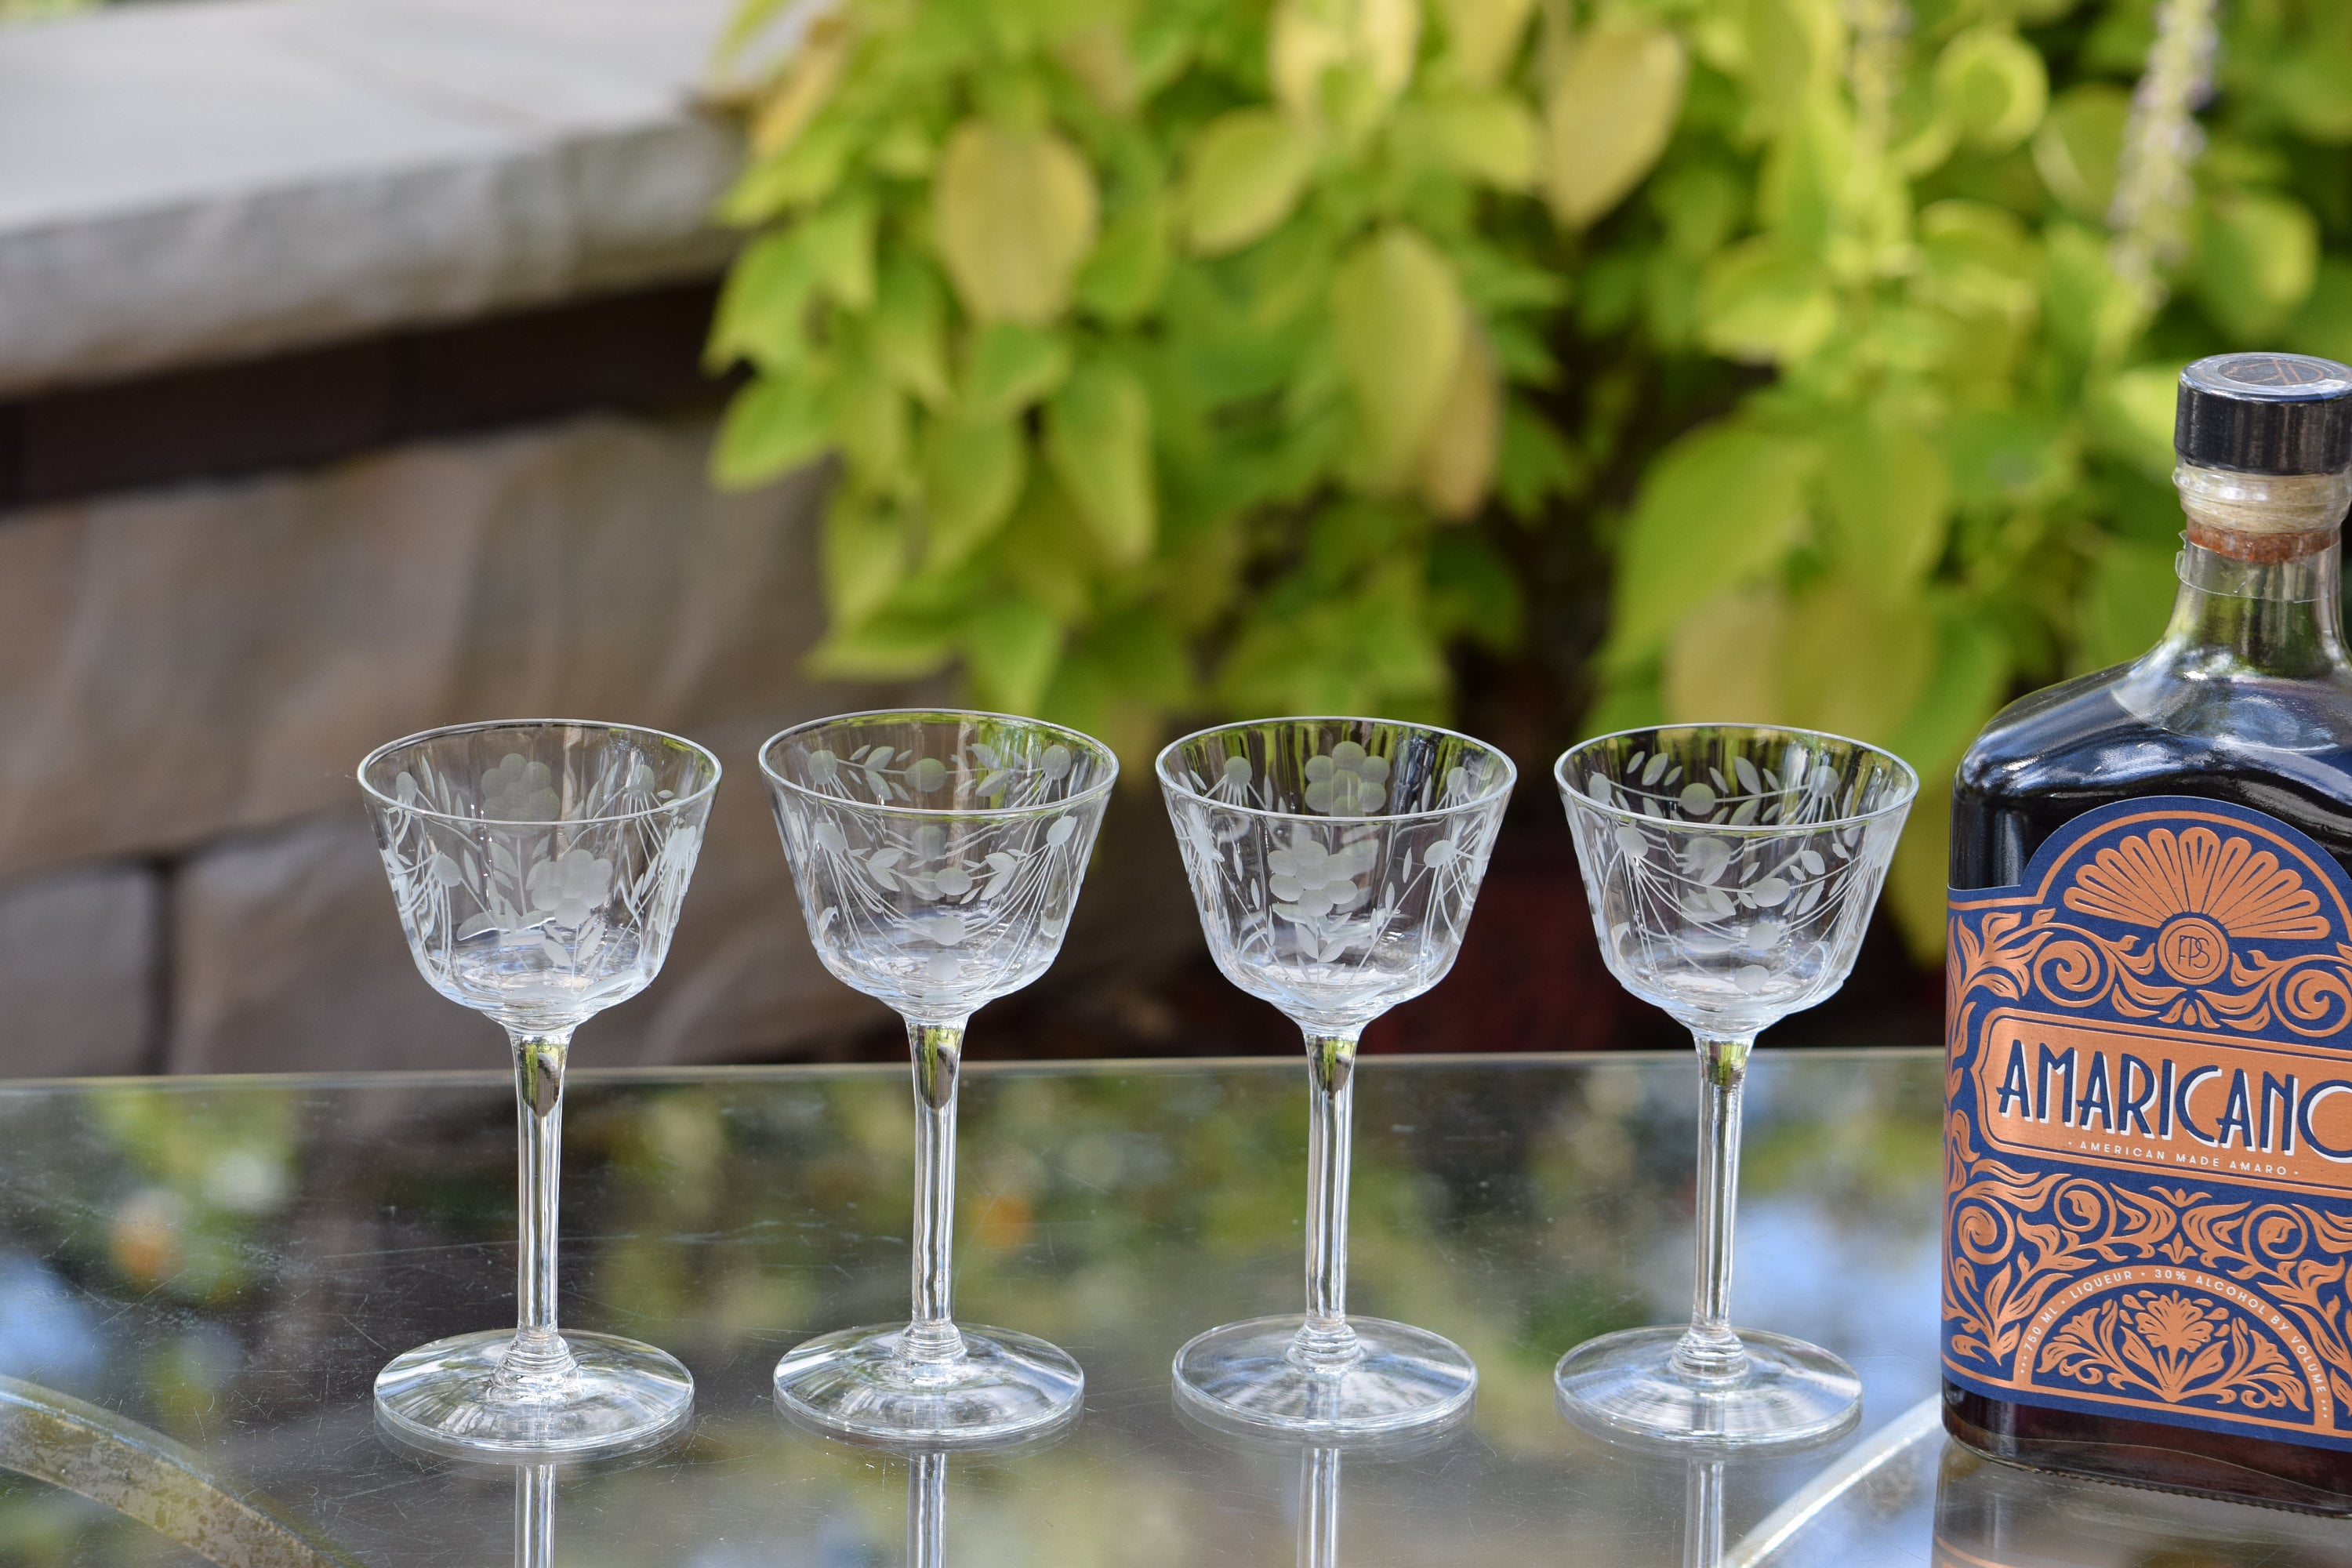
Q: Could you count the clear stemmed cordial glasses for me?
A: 4